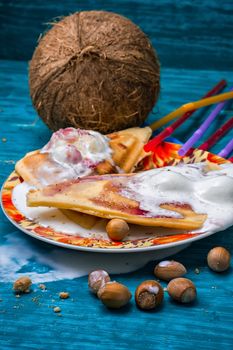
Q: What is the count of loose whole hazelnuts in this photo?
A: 7